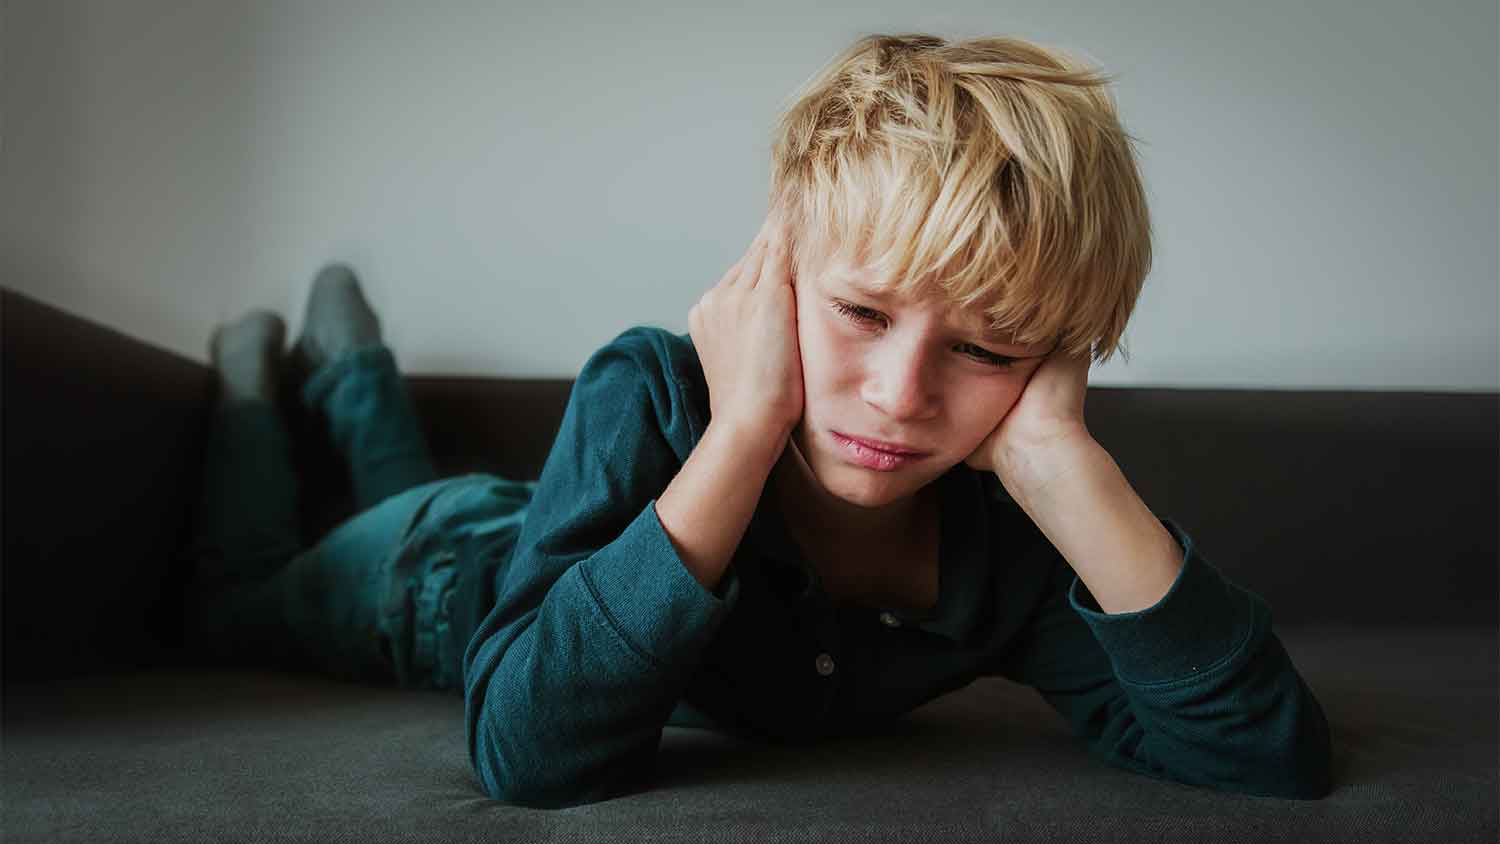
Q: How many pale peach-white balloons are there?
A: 0